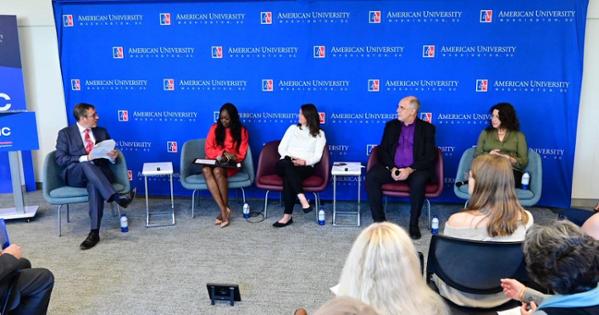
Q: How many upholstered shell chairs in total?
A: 5